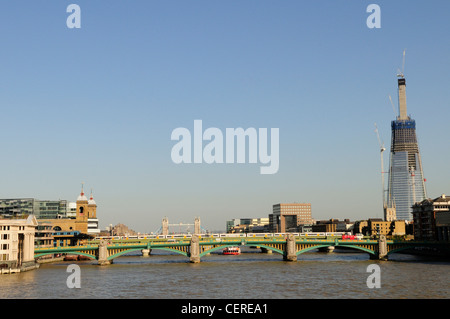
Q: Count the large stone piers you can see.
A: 4